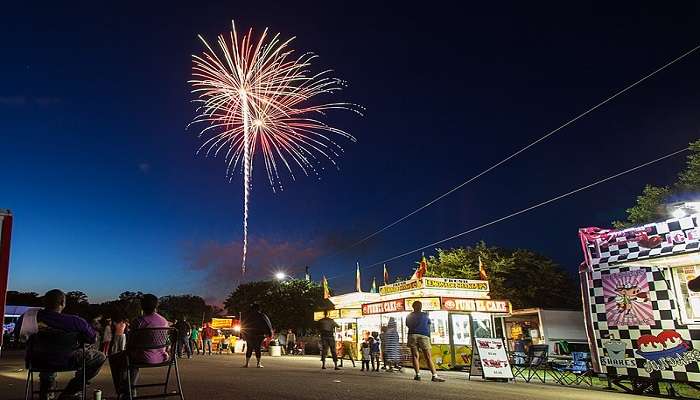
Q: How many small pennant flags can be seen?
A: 6